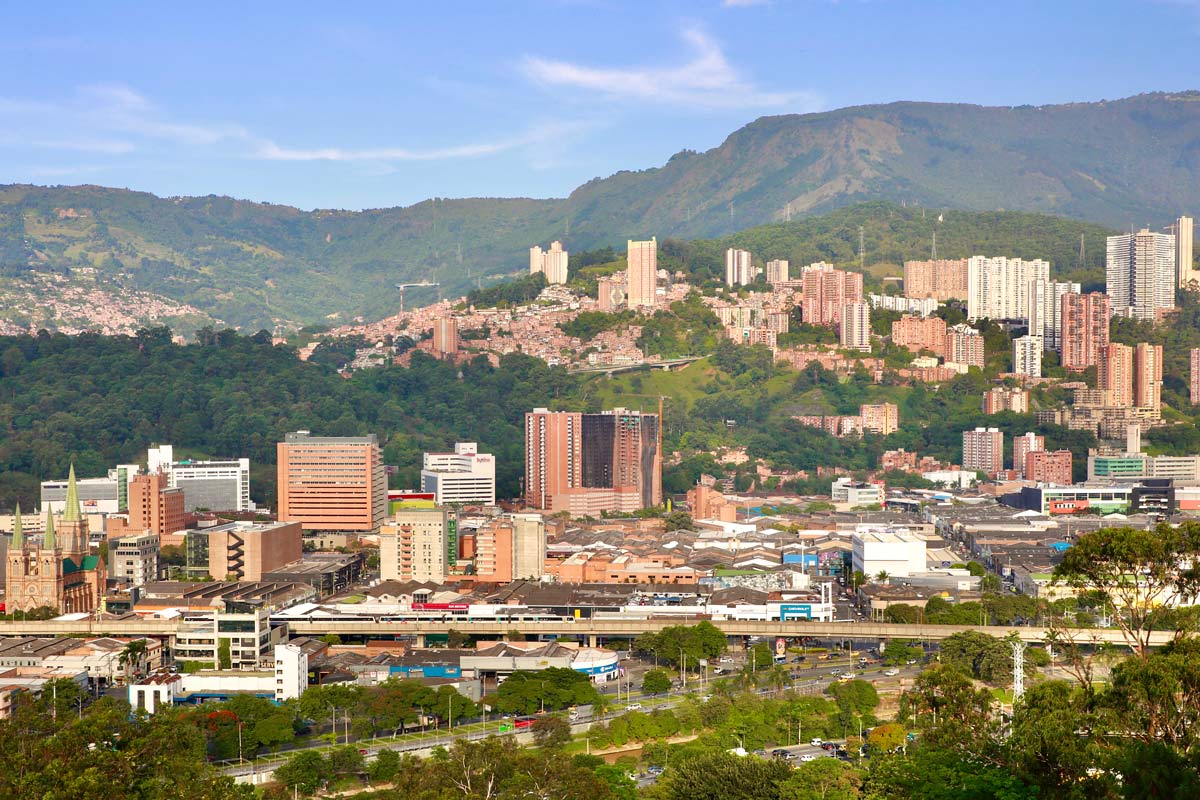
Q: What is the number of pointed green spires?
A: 3